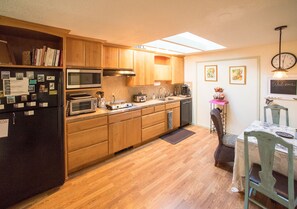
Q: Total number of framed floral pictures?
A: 2